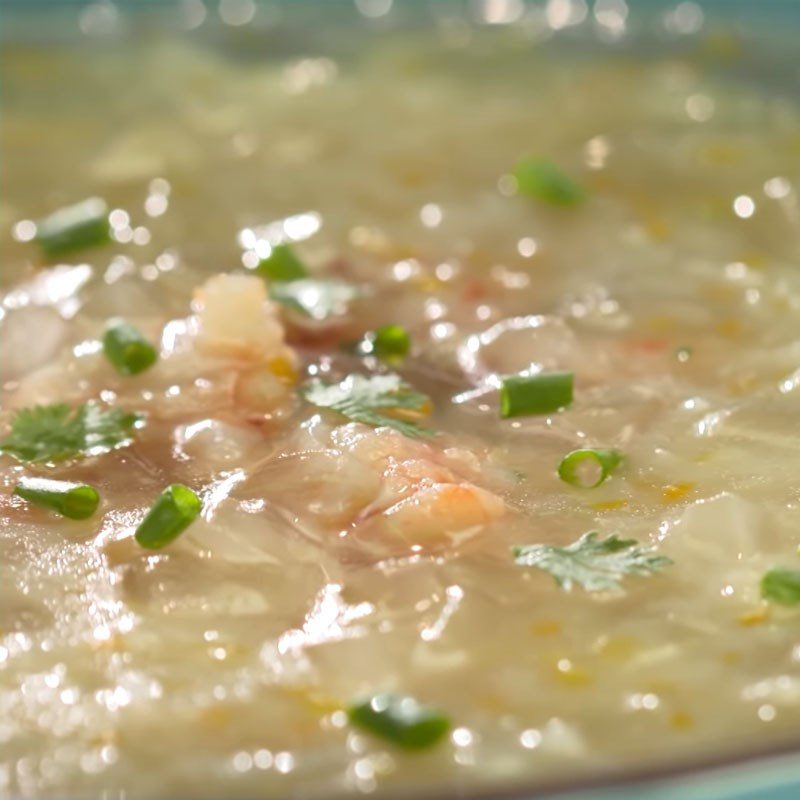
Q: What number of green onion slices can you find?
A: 11